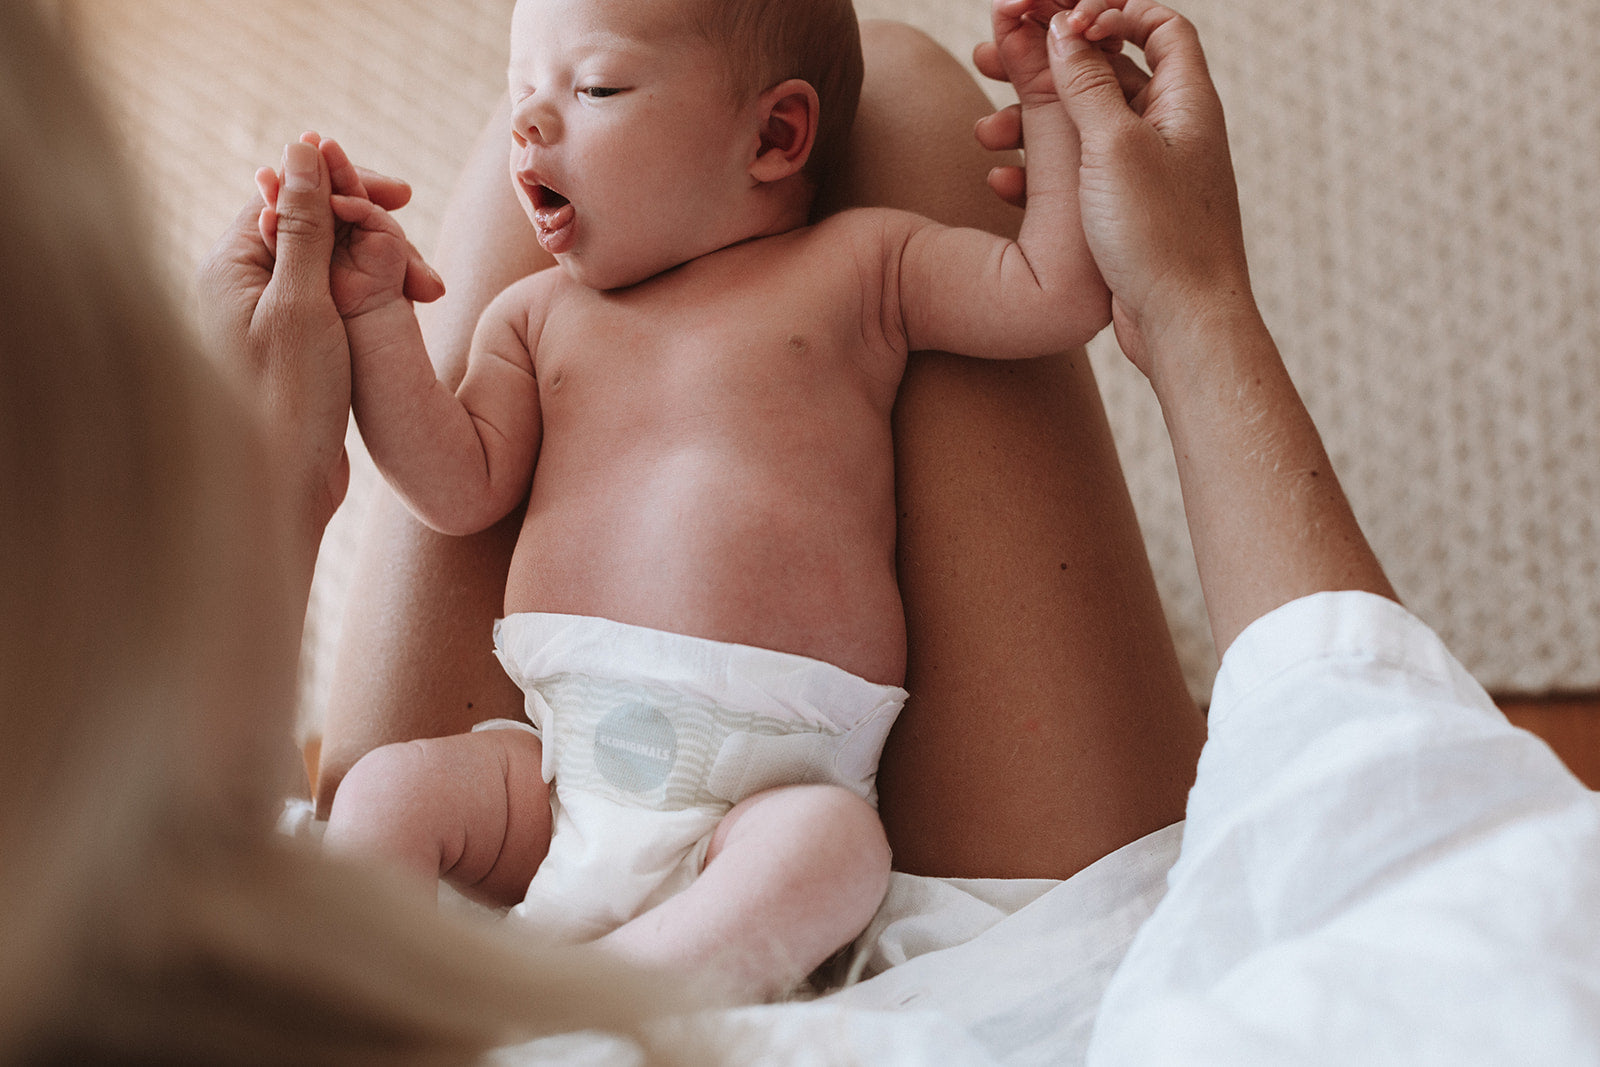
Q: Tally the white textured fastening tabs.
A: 1